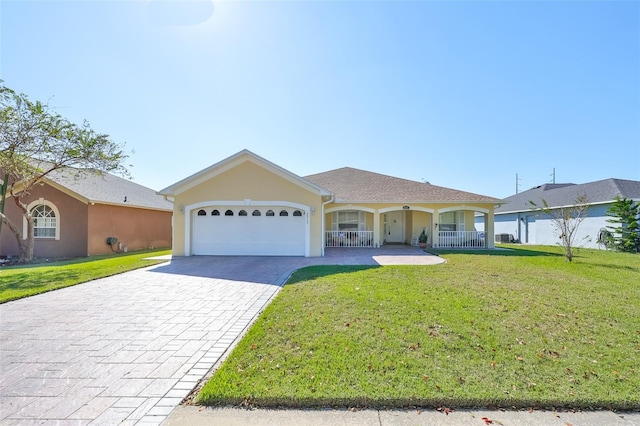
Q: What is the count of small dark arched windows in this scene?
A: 8